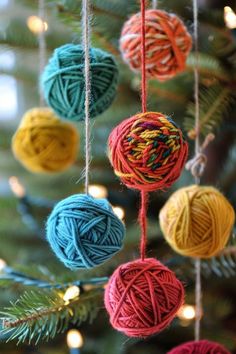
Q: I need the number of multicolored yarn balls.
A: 2